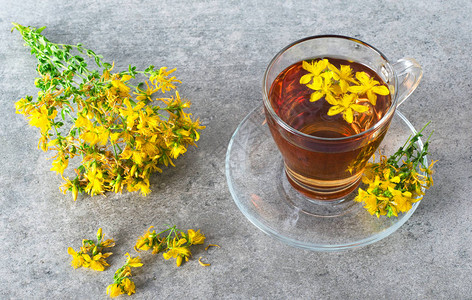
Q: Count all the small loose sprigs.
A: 3